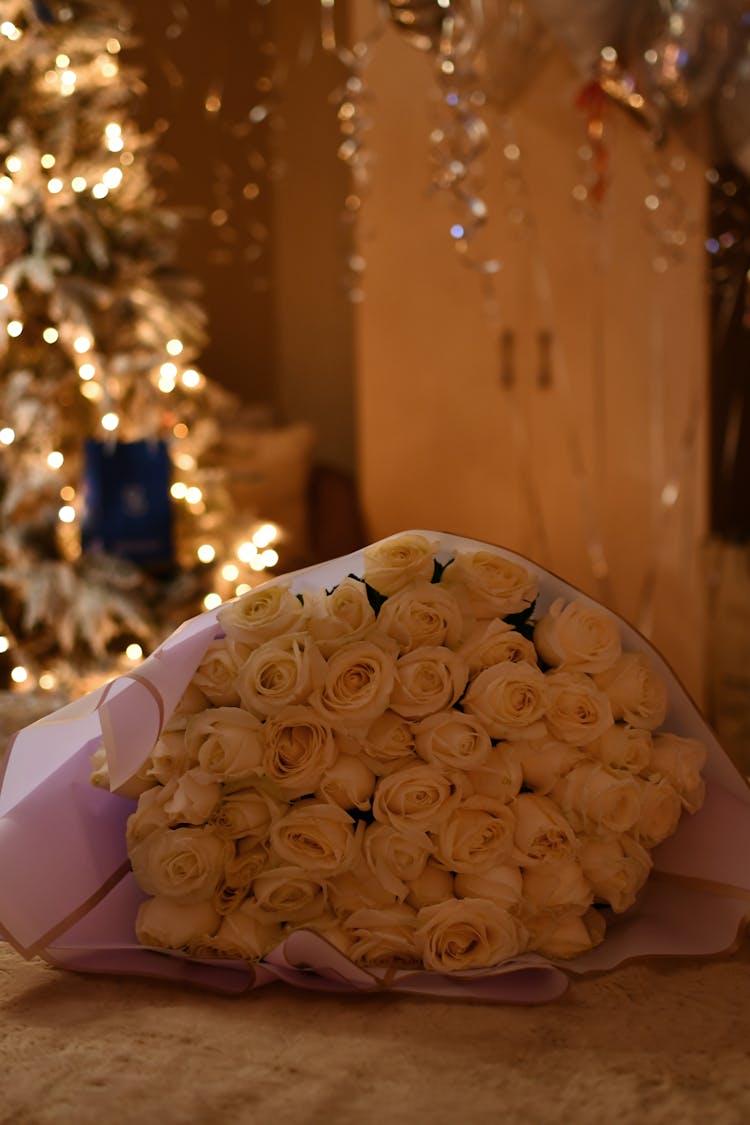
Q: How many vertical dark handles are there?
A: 2